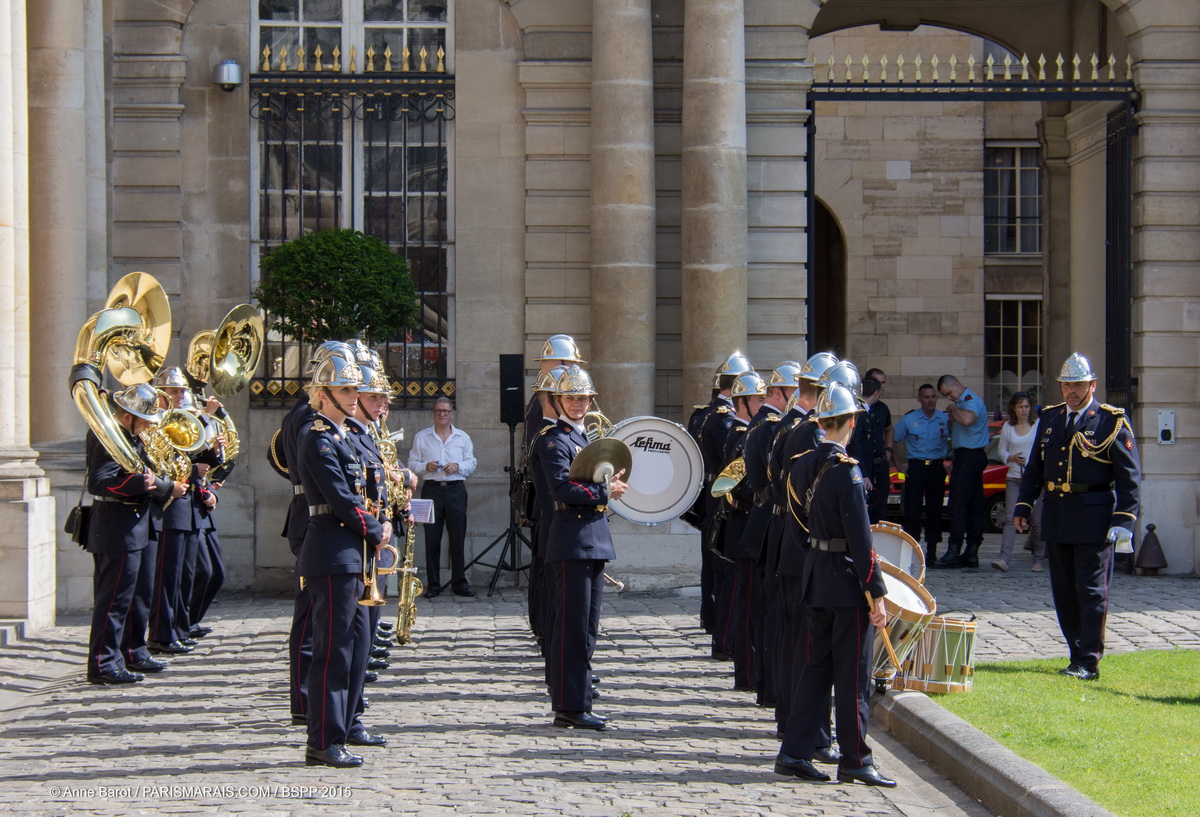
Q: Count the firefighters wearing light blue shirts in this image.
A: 2